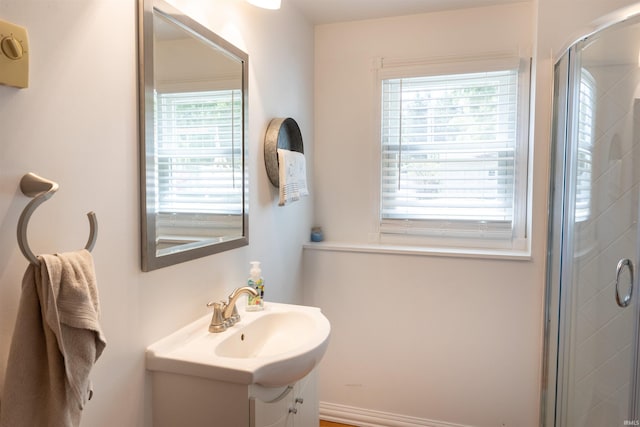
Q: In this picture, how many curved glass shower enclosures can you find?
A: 1